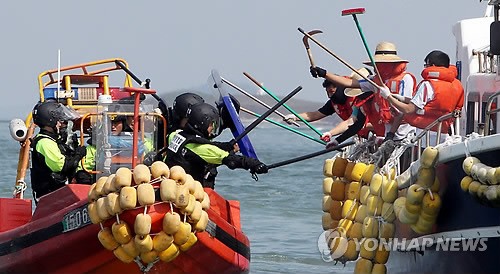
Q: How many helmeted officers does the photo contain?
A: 3